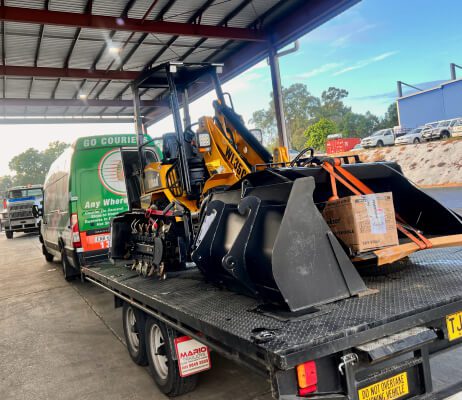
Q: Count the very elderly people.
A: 0